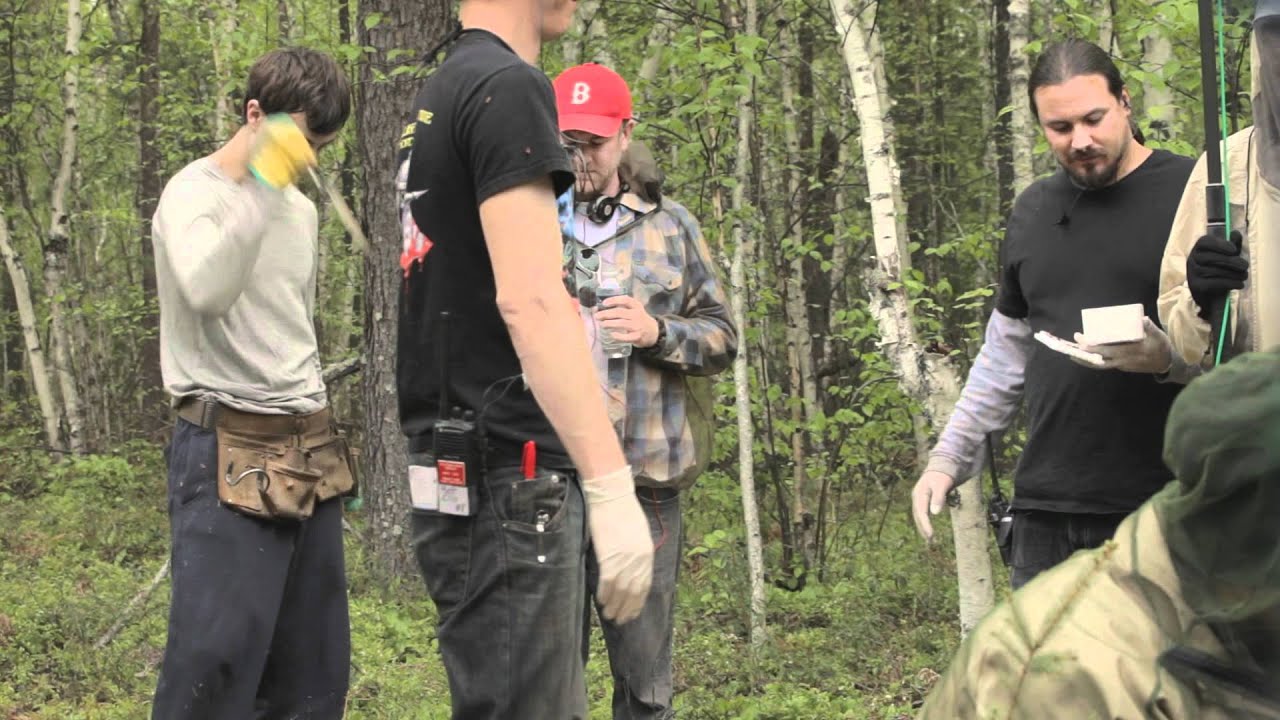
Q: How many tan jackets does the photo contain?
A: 2